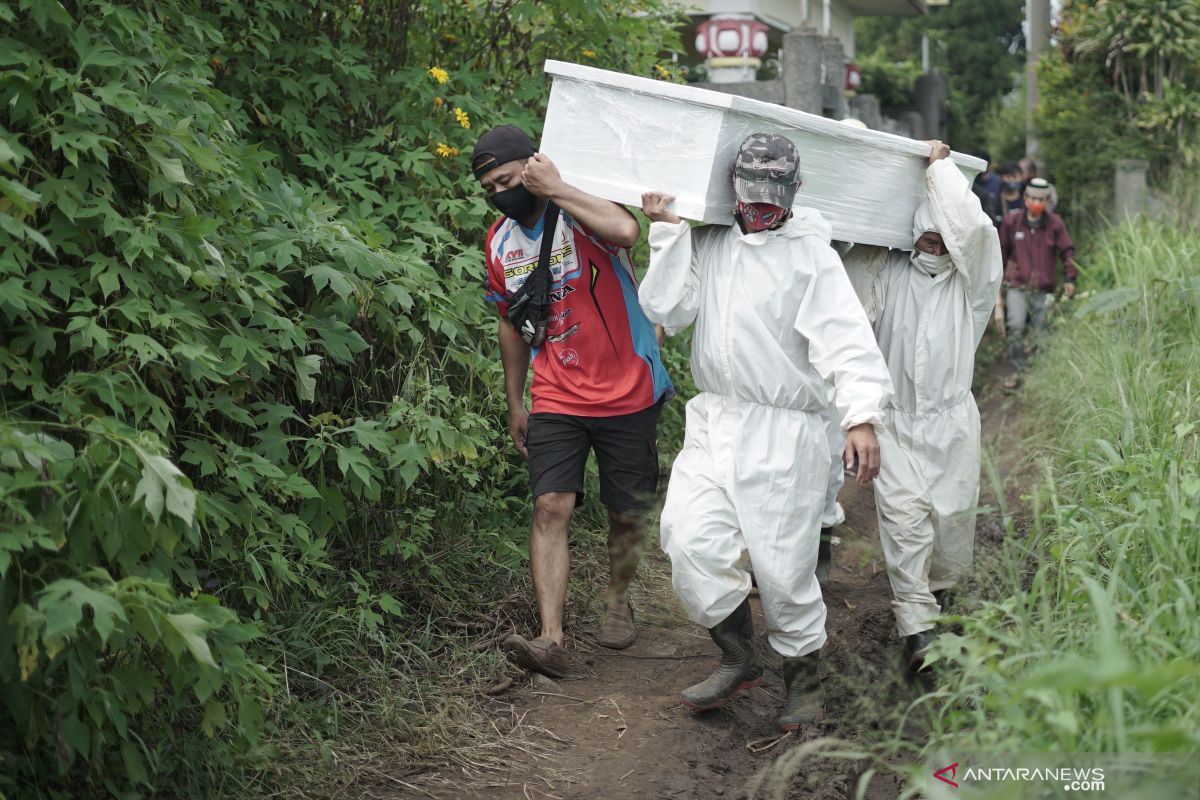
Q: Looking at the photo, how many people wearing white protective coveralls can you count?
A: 3